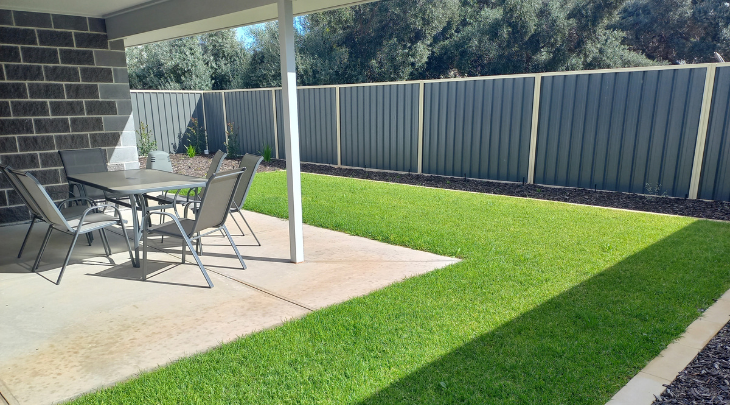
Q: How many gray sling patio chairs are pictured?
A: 6